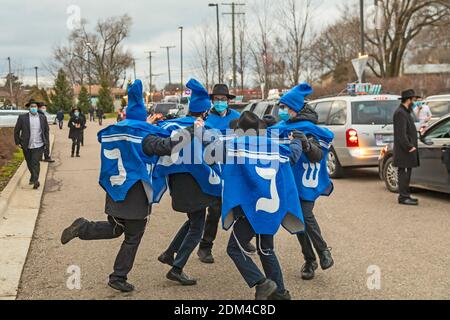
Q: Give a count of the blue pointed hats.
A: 3